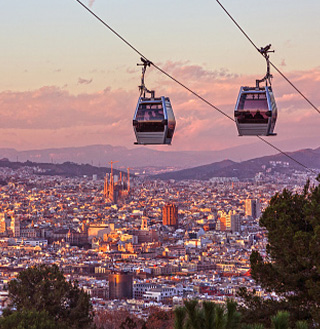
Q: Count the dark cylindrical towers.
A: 1